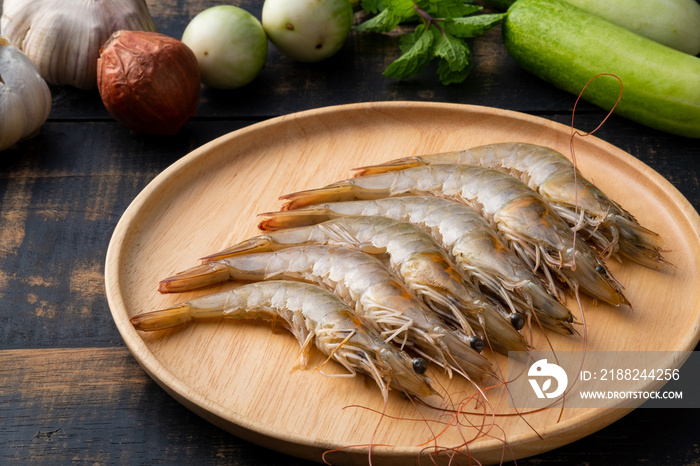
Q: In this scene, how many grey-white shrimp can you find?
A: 6